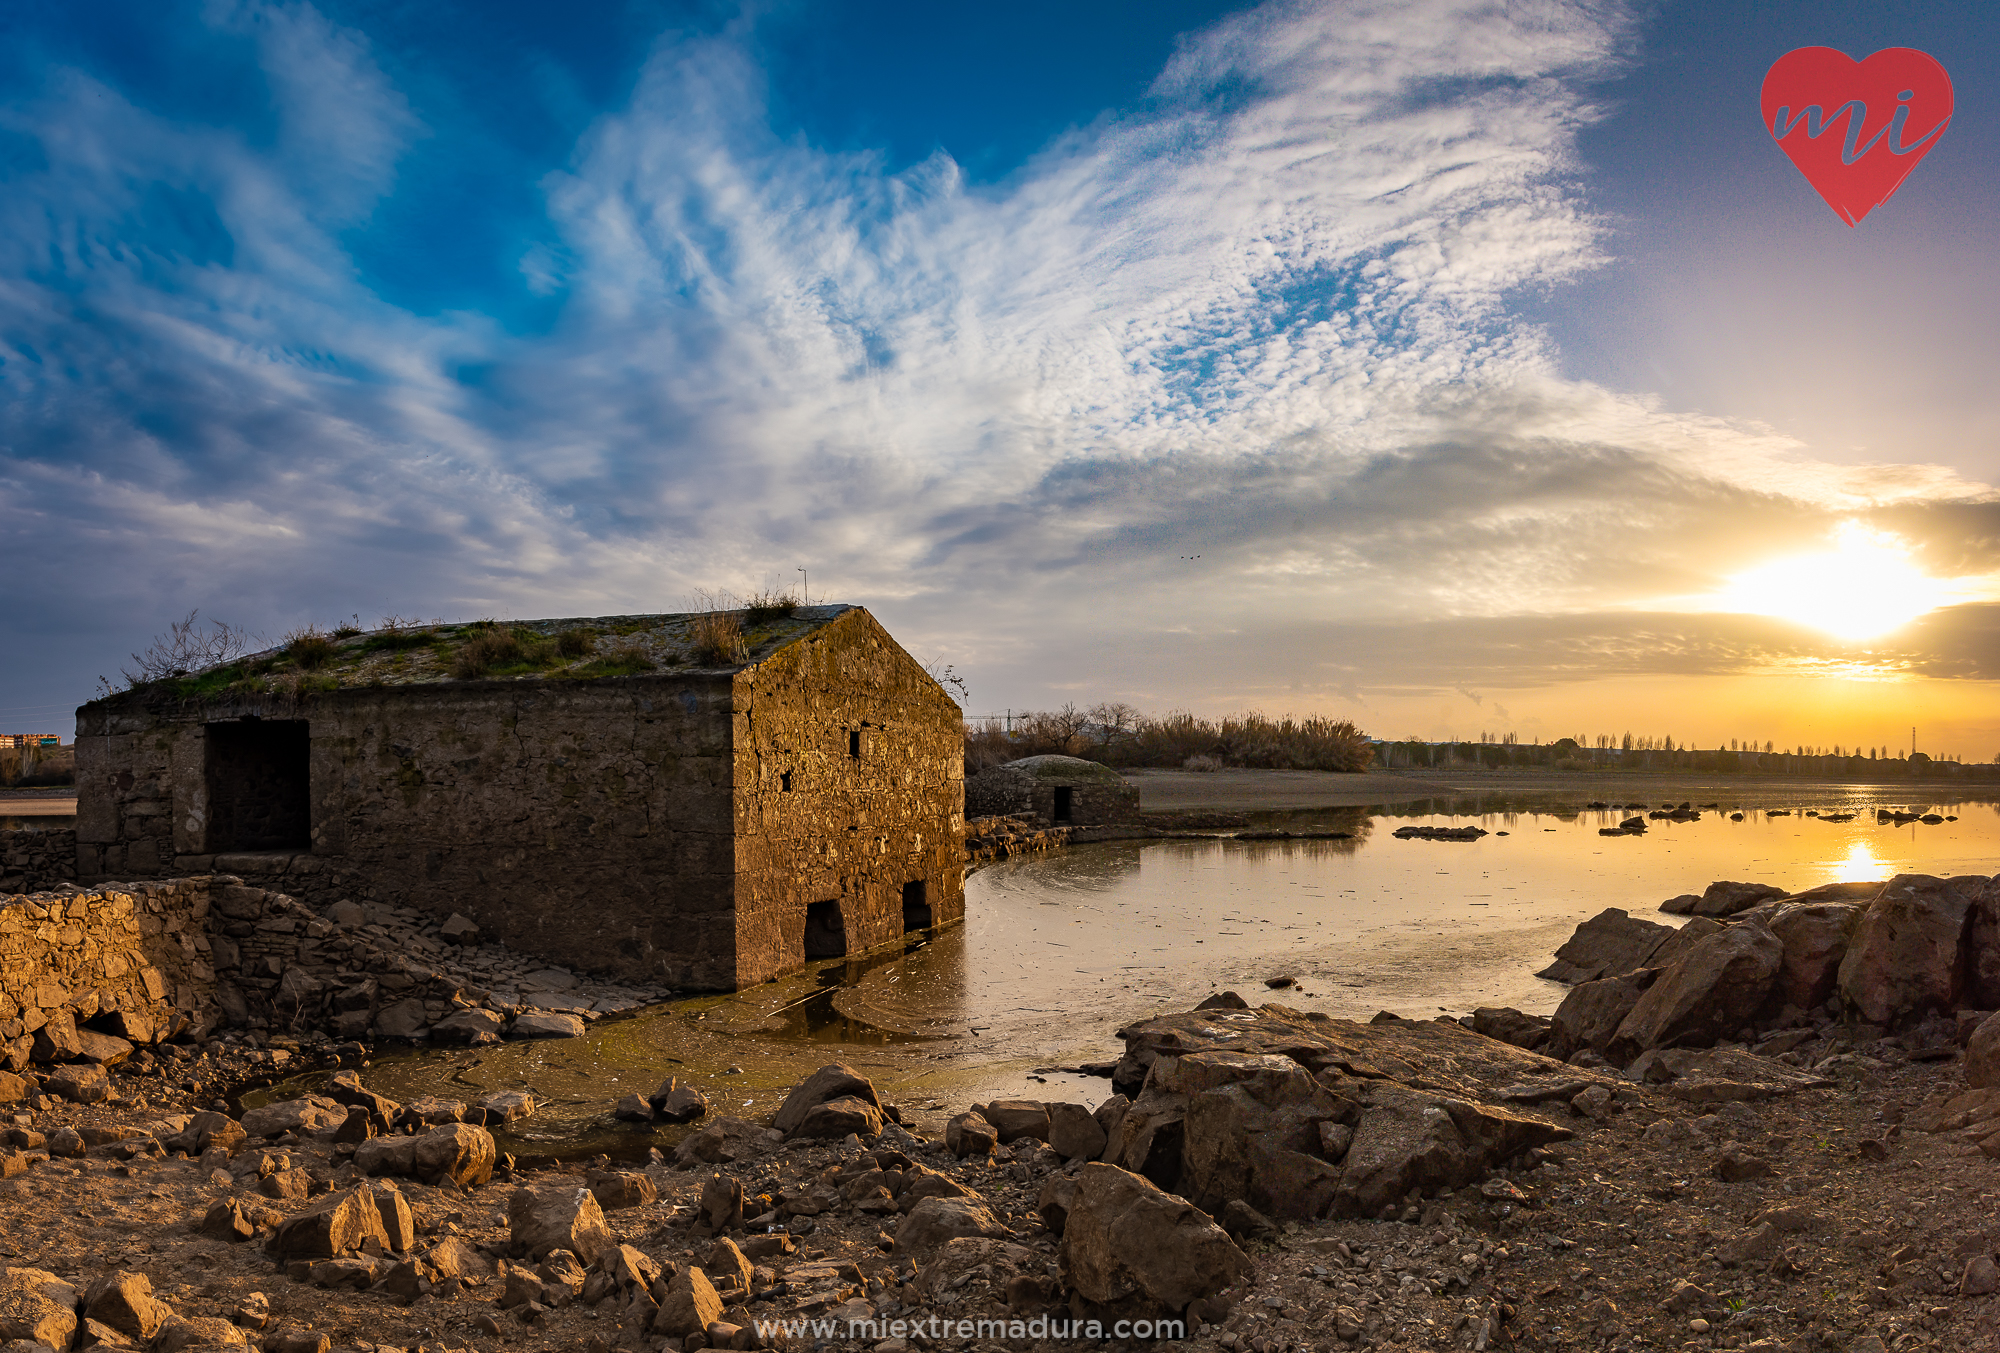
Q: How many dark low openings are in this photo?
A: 2